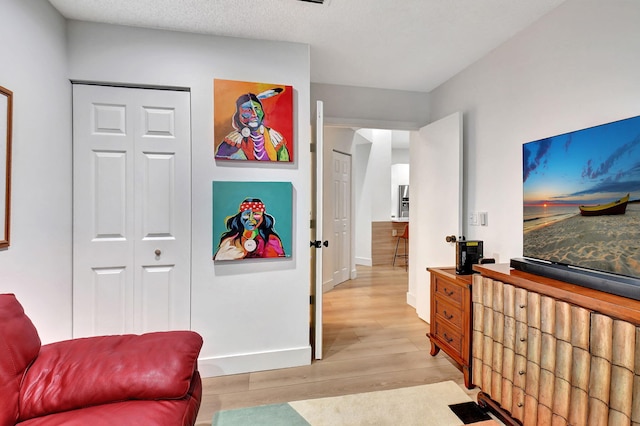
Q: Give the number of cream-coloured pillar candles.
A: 0